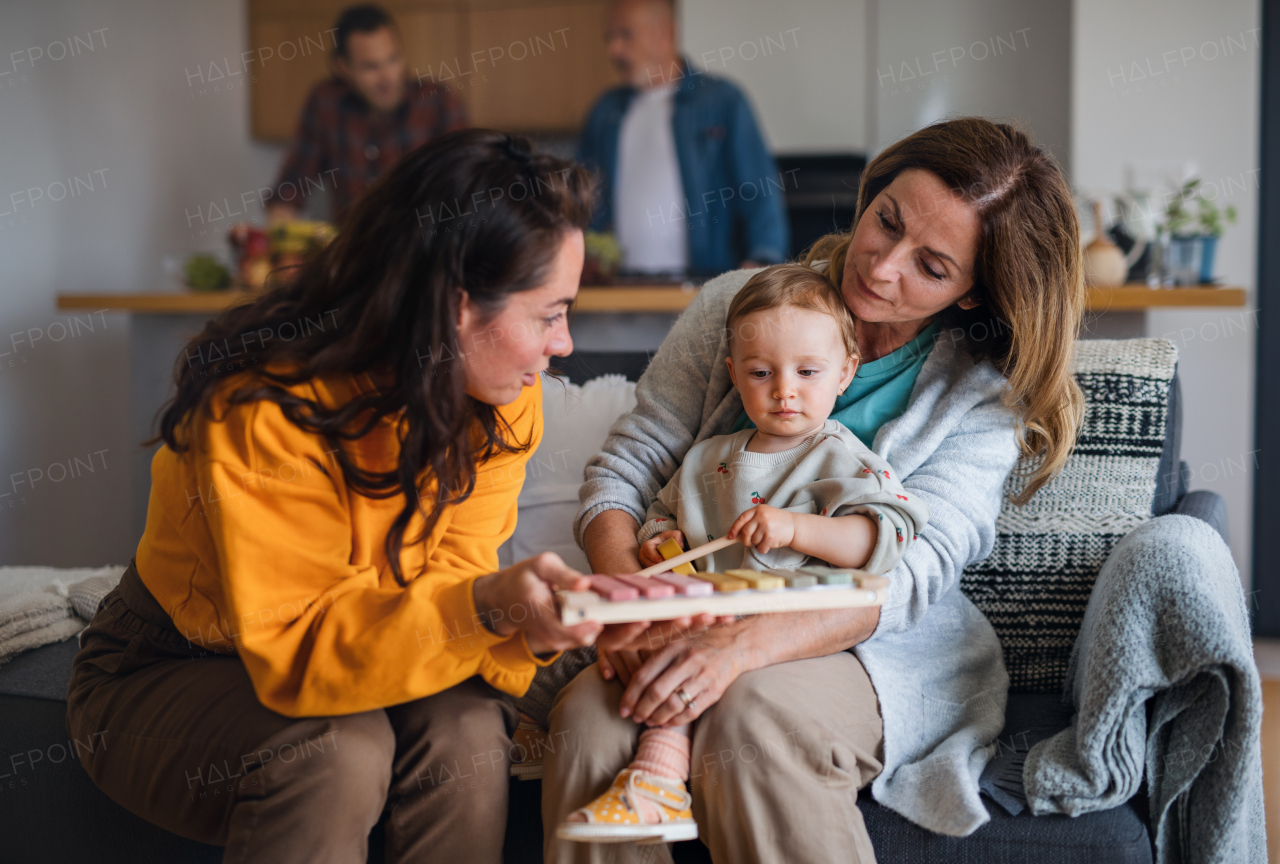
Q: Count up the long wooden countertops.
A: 1